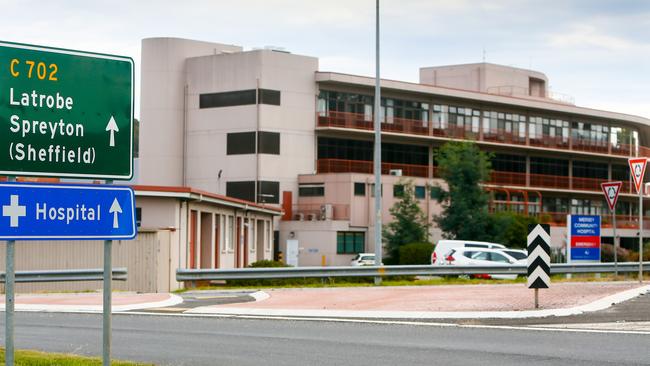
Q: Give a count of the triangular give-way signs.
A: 2